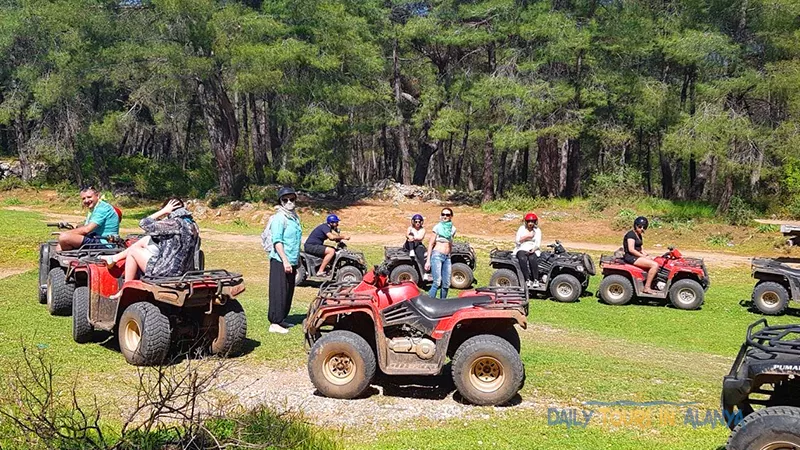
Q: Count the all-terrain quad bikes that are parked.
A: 9